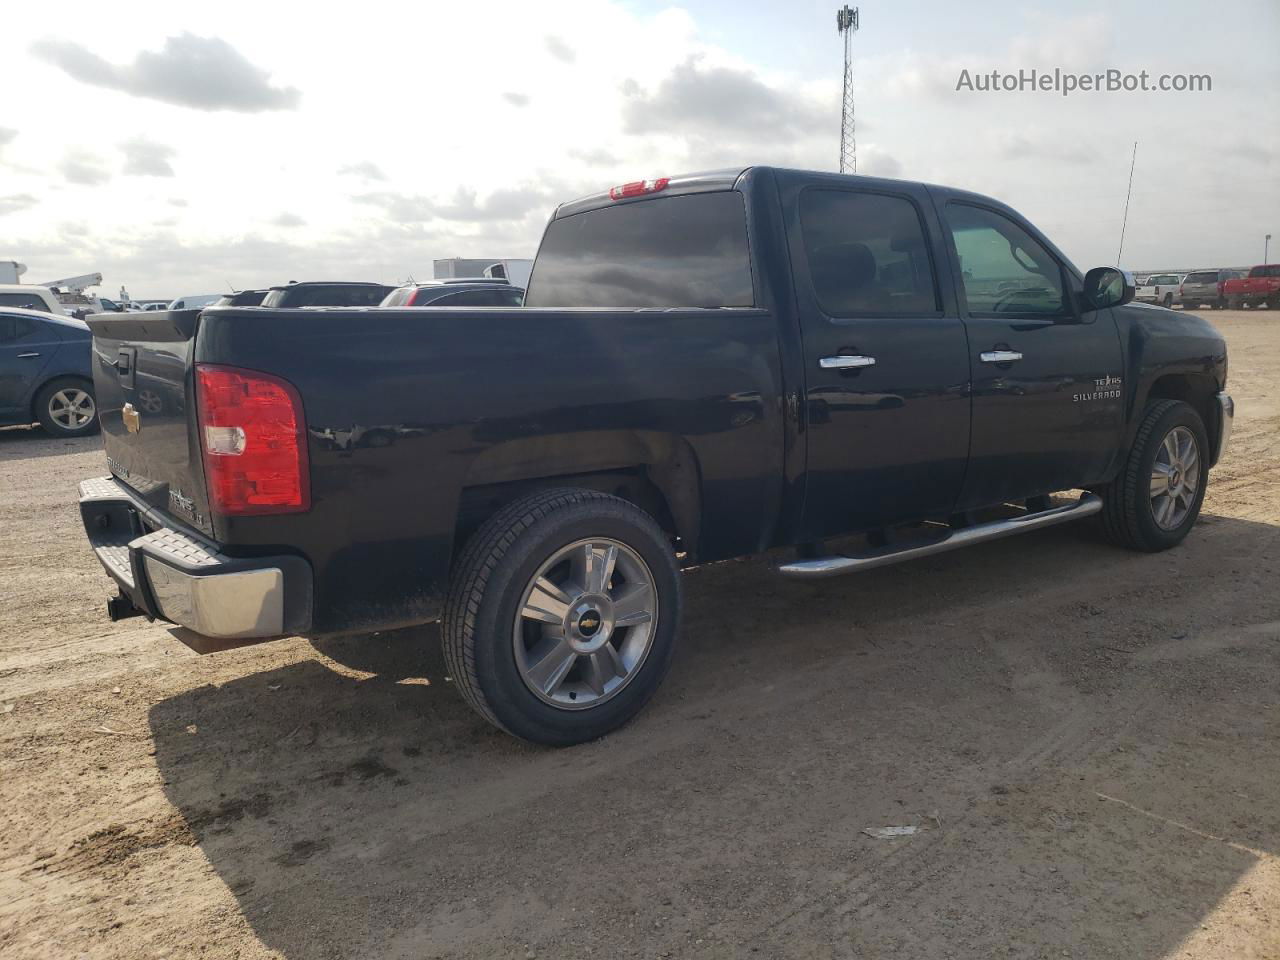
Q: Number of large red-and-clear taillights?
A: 1